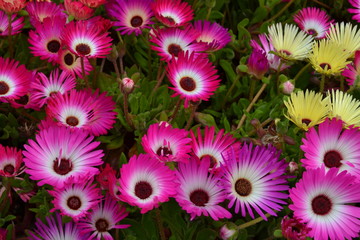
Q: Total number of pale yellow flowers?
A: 5